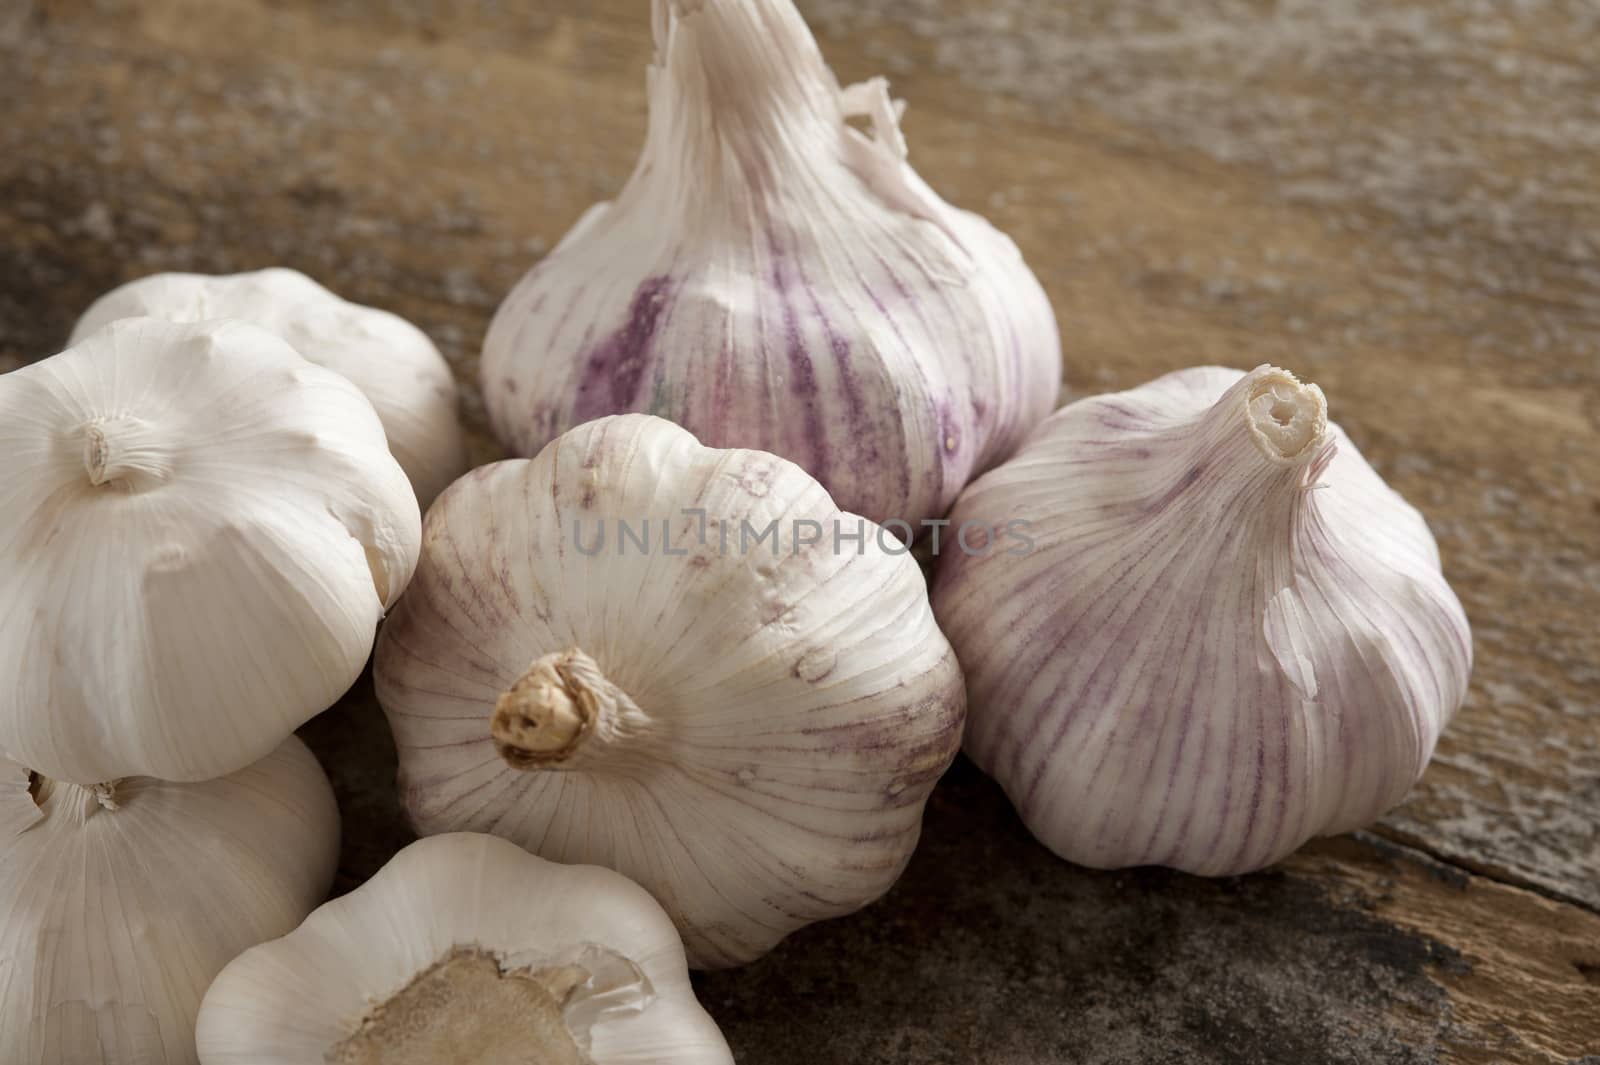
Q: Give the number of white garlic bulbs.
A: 4